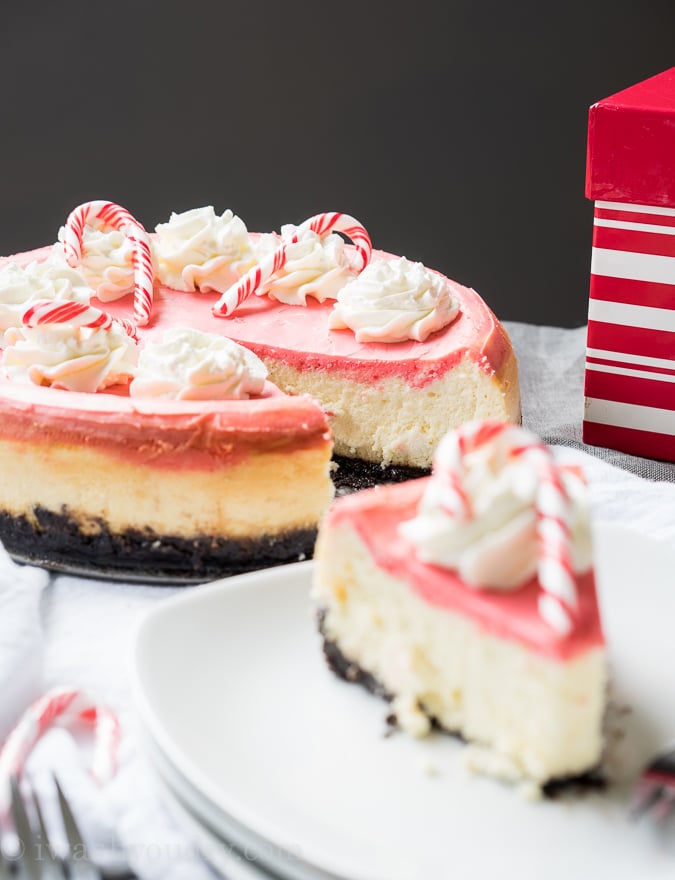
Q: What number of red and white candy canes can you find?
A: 5